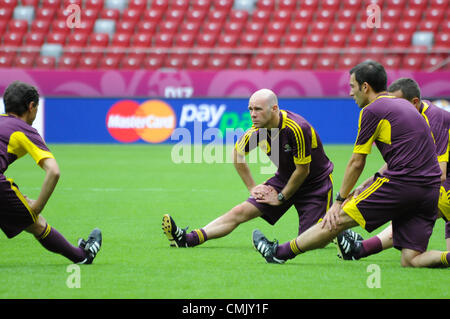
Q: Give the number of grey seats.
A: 6